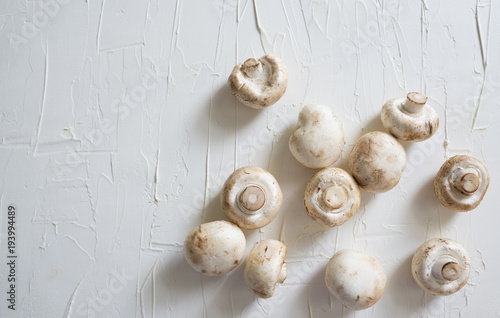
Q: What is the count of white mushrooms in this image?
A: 11